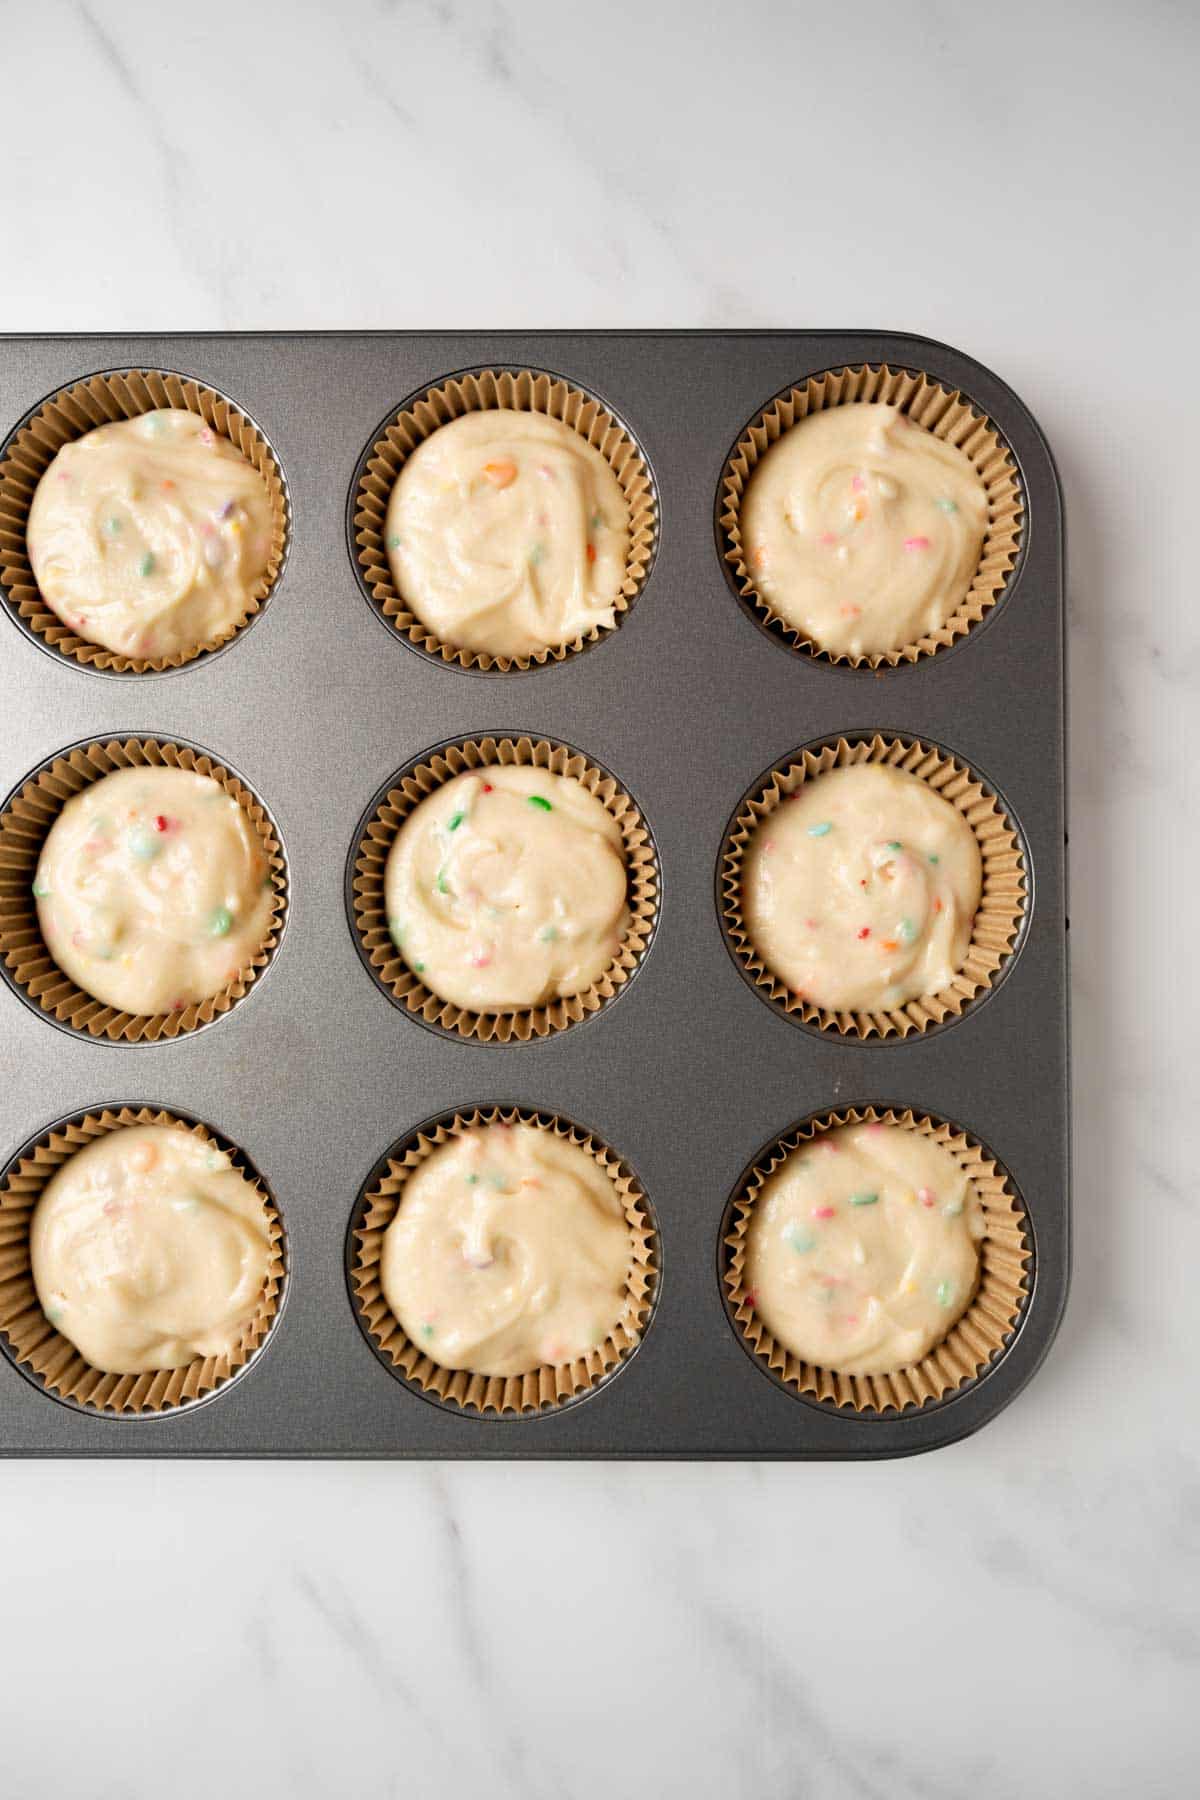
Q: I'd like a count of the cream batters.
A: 9